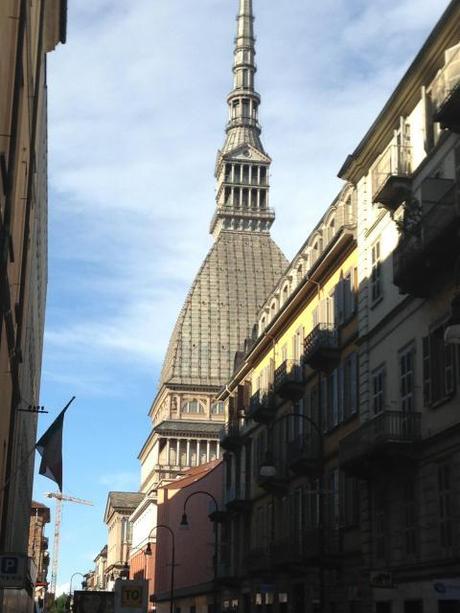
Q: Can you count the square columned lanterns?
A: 1